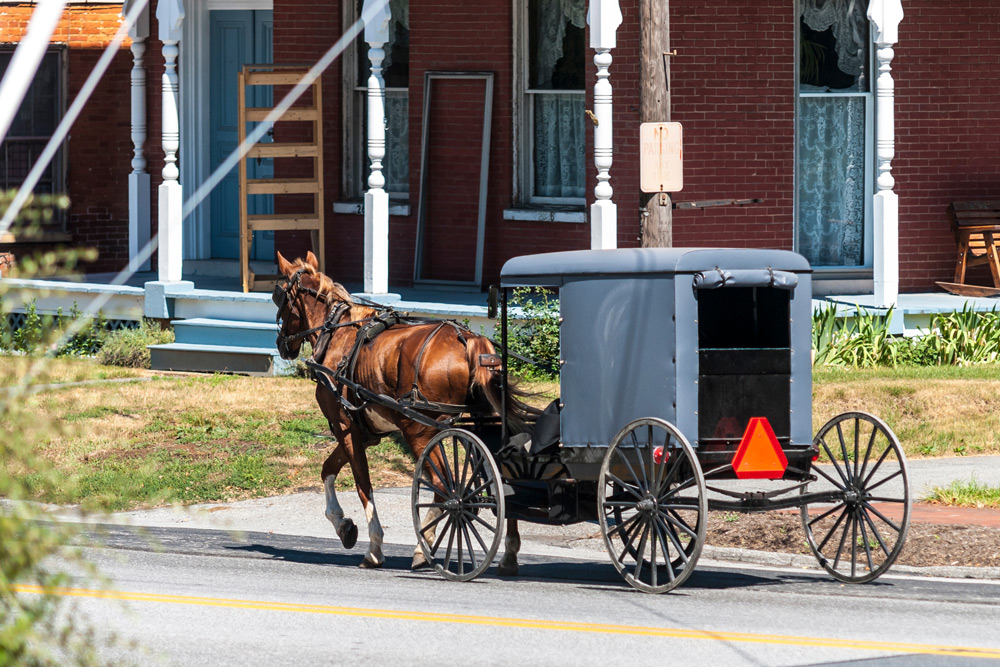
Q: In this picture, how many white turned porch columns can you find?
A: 5